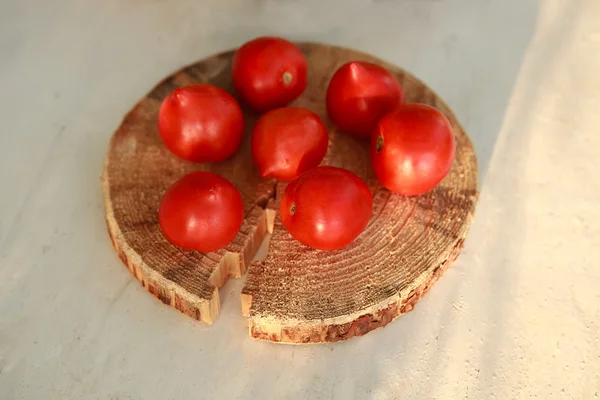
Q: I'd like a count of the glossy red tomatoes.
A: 7